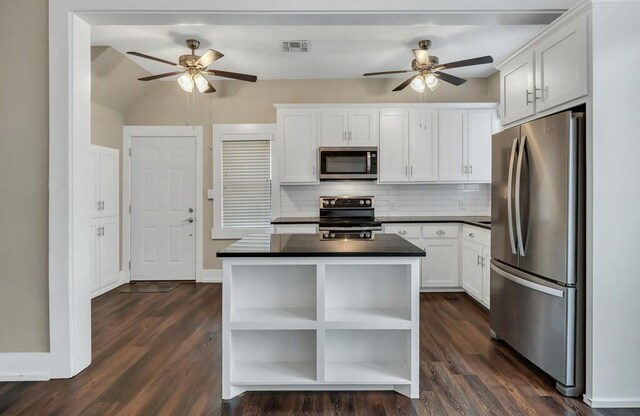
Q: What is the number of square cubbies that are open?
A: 4